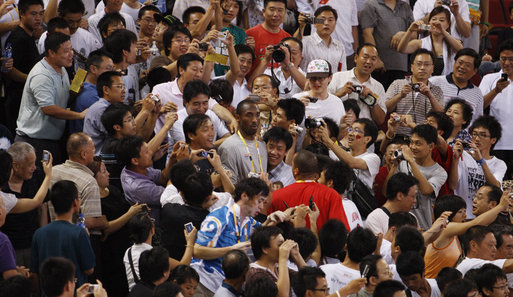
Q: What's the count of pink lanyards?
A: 0